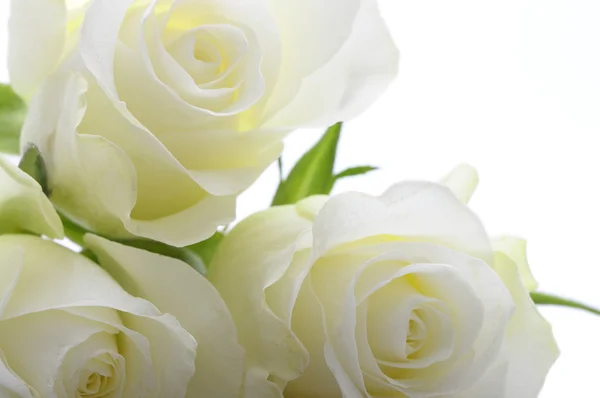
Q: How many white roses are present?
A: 3